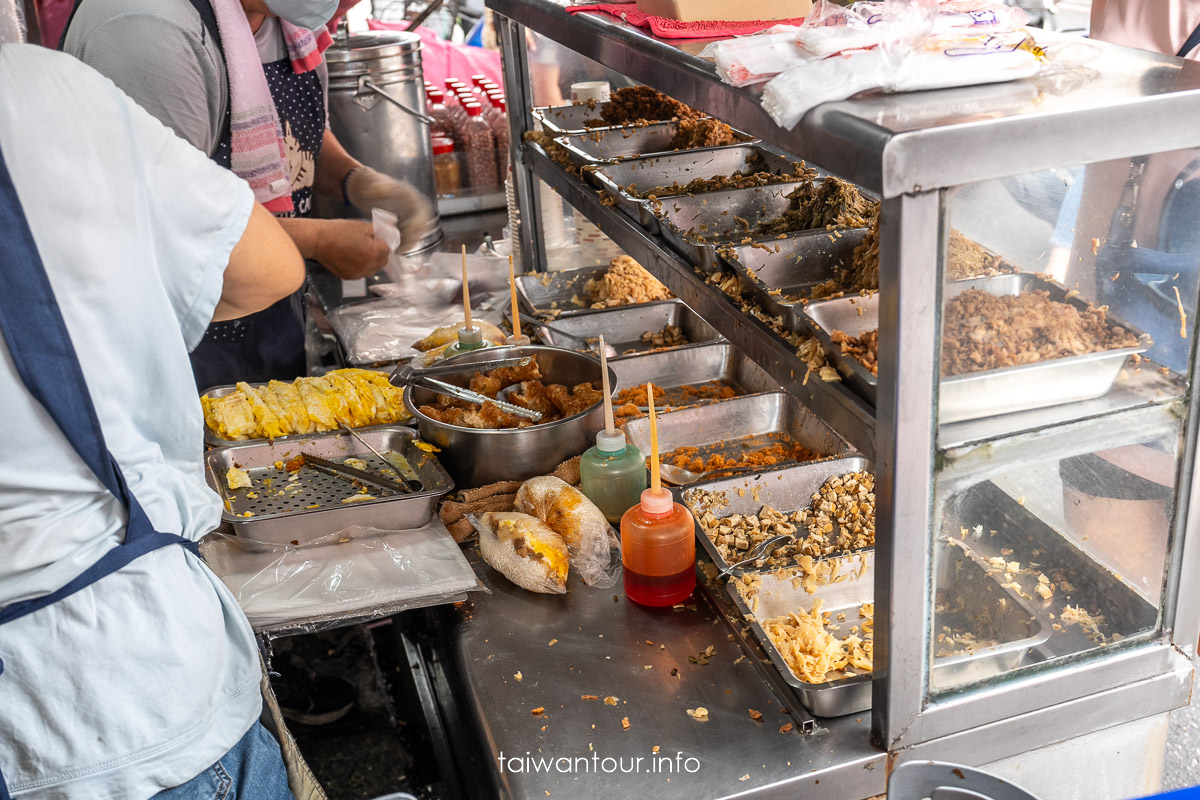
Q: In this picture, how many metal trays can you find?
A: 14